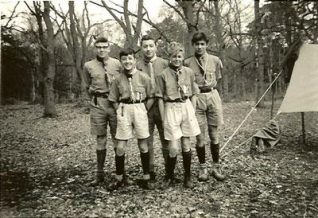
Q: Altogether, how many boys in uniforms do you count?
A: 5